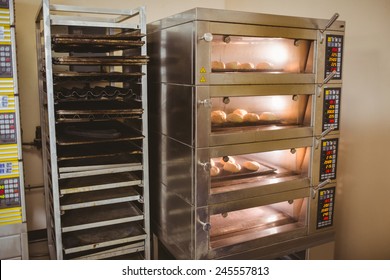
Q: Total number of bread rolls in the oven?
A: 14